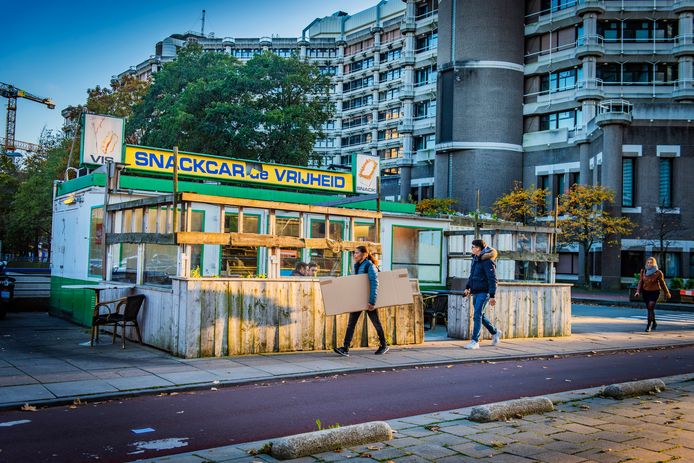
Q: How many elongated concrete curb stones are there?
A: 3